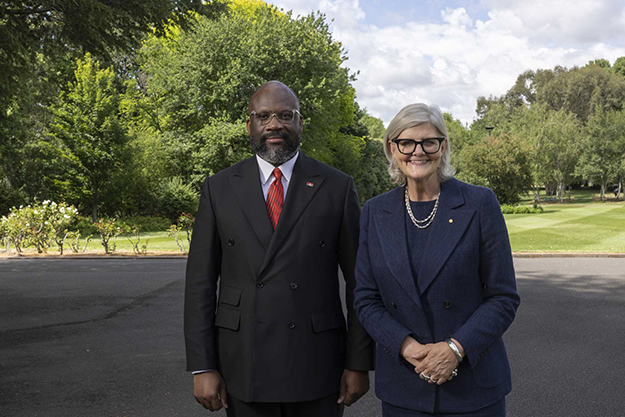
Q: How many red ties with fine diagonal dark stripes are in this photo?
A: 1